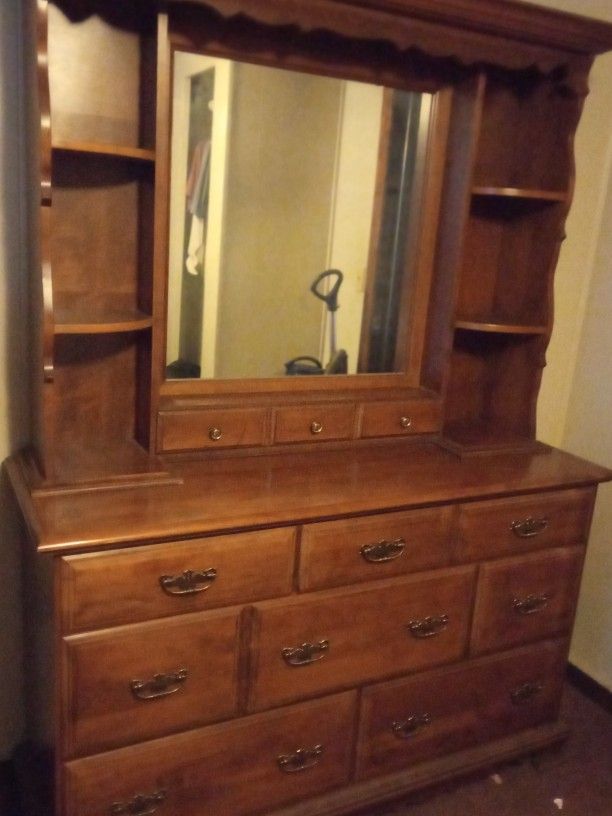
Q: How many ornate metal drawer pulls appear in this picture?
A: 11